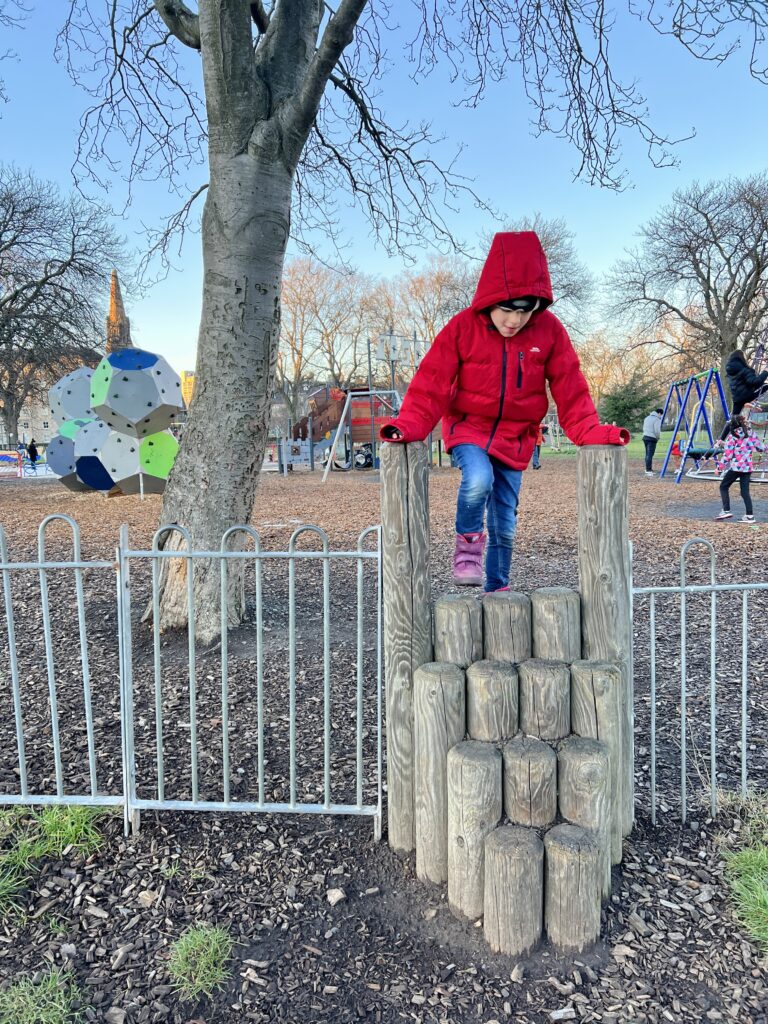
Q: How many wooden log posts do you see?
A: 14